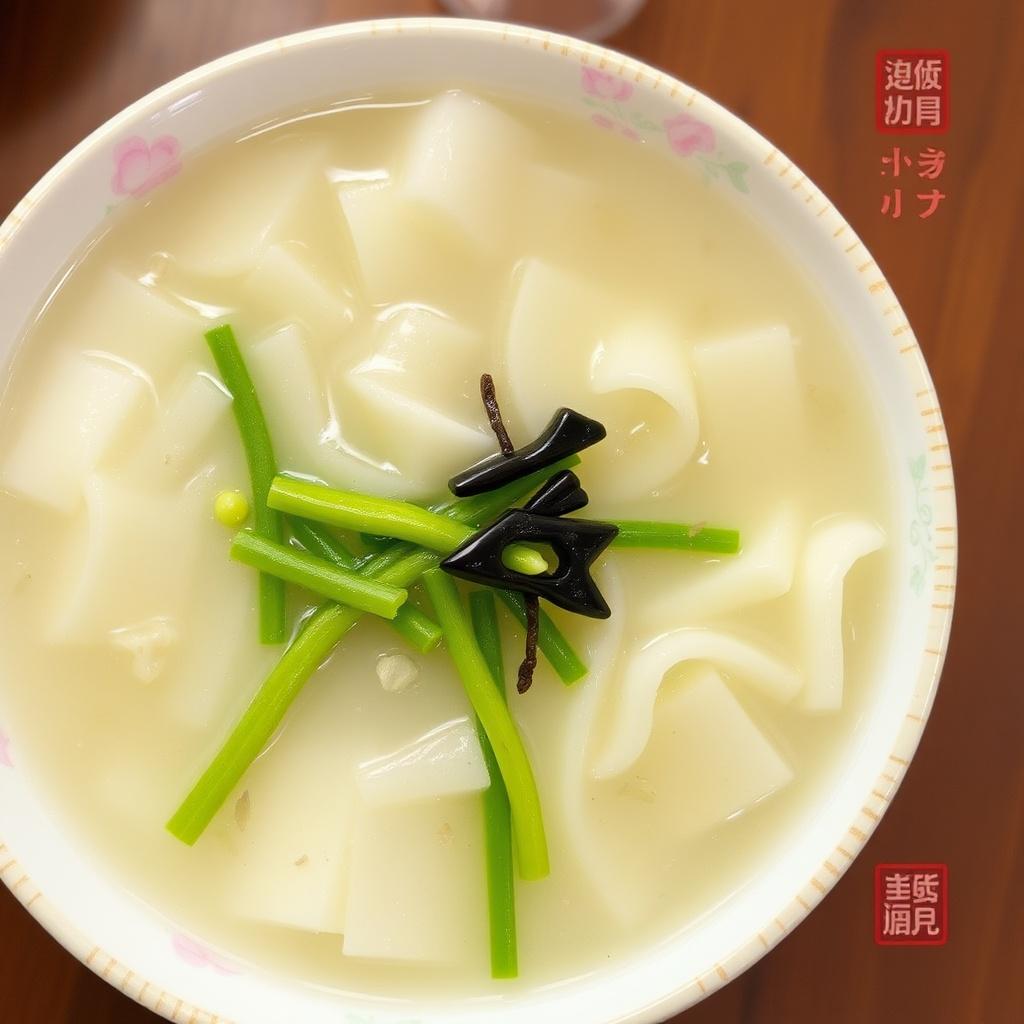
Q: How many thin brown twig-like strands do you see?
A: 2